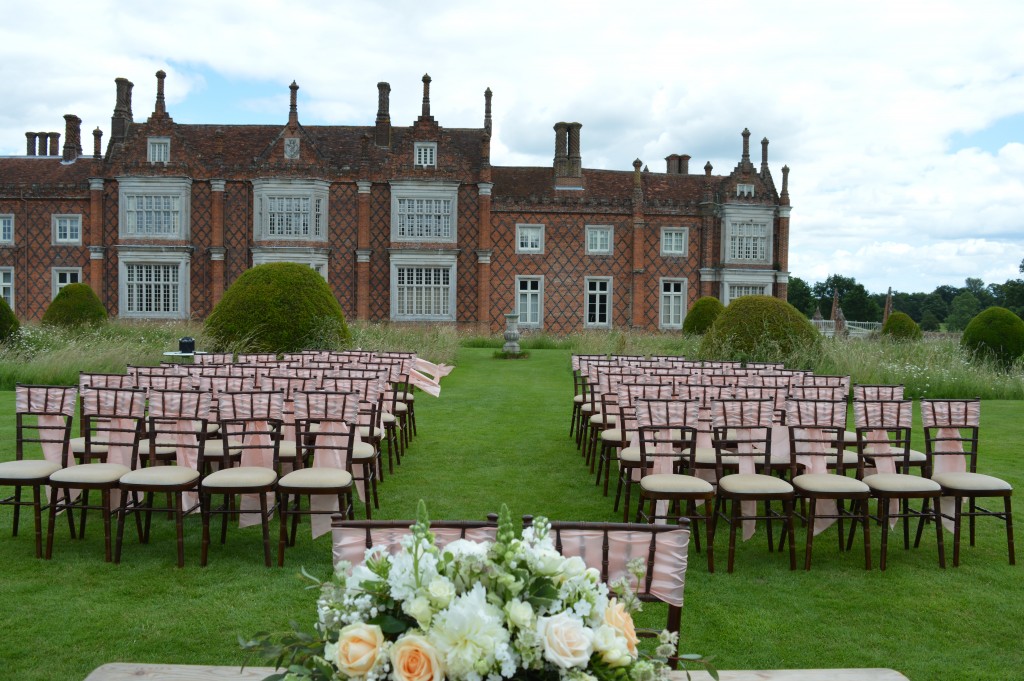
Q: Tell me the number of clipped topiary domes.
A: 7